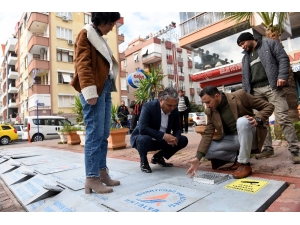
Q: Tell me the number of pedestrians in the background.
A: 3